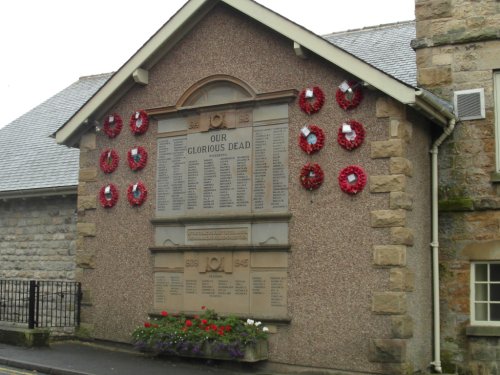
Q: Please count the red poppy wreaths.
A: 12